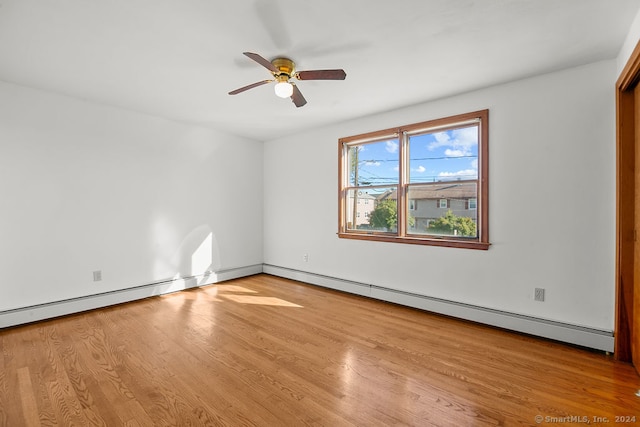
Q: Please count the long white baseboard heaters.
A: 2